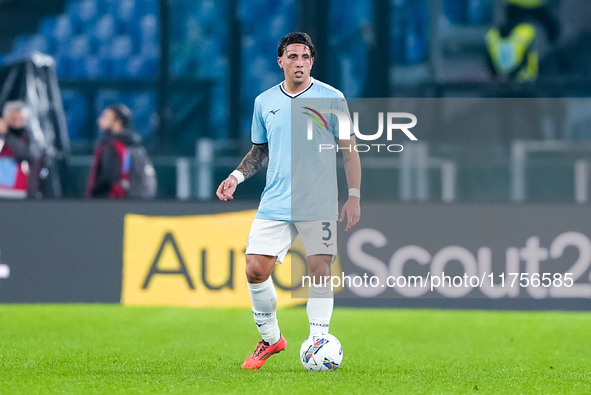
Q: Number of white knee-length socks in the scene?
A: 2